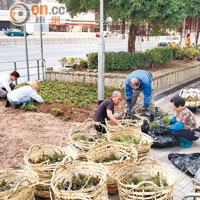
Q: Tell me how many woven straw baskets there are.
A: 8